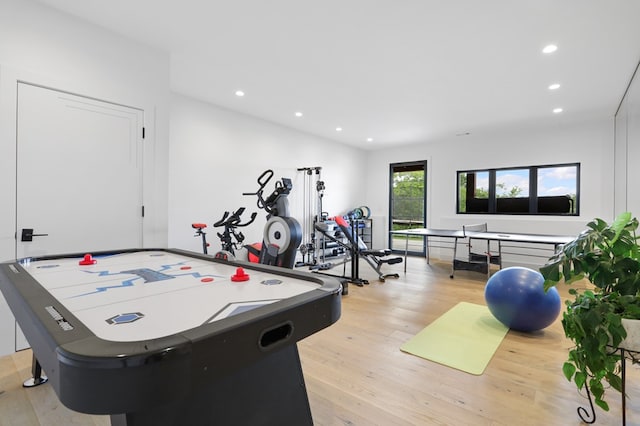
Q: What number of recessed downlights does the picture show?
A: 7